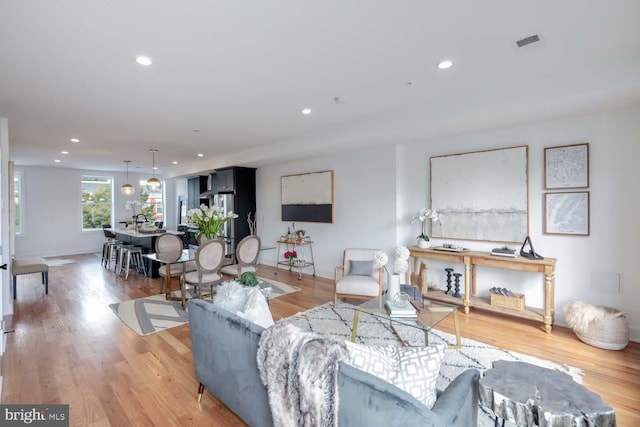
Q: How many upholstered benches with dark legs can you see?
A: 1